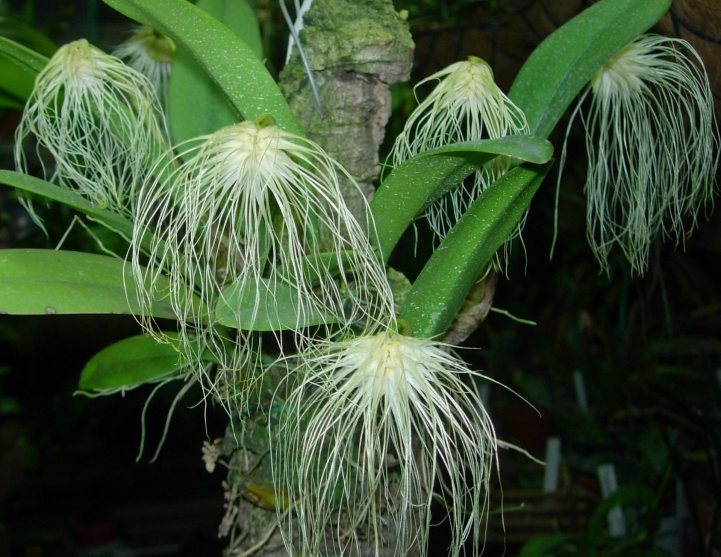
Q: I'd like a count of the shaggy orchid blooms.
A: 6